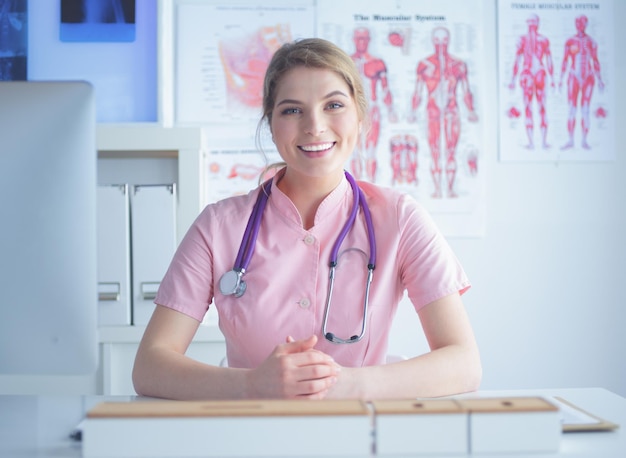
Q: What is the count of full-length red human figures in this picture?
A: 4